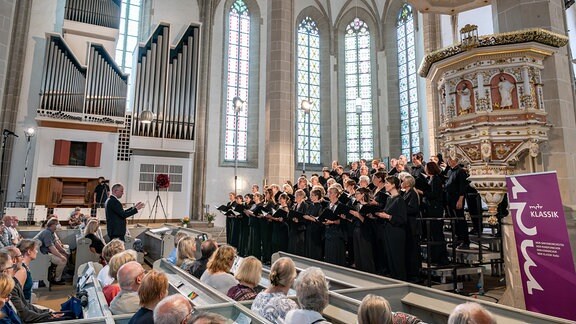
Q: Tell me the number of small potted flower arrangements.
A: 2